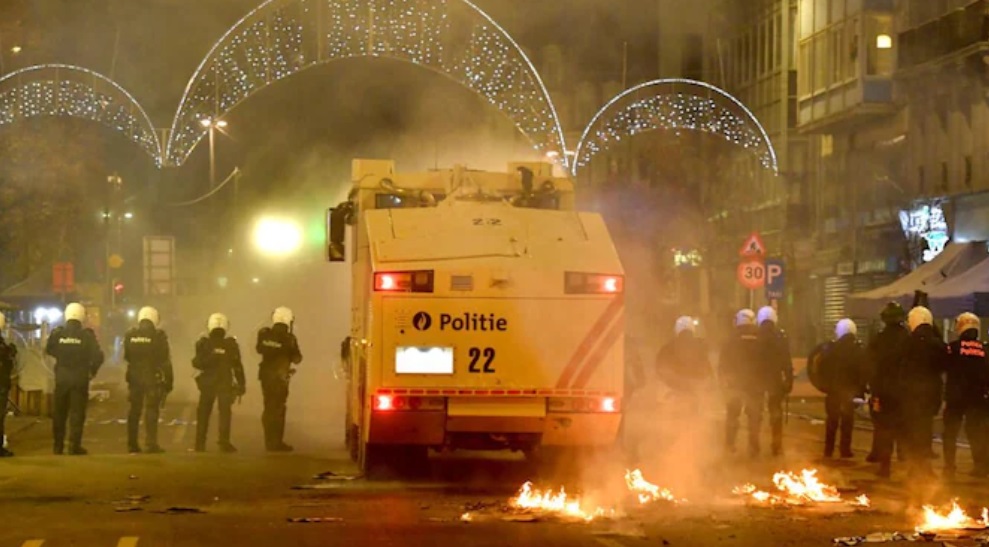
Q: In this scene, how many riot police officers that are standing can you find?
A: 12